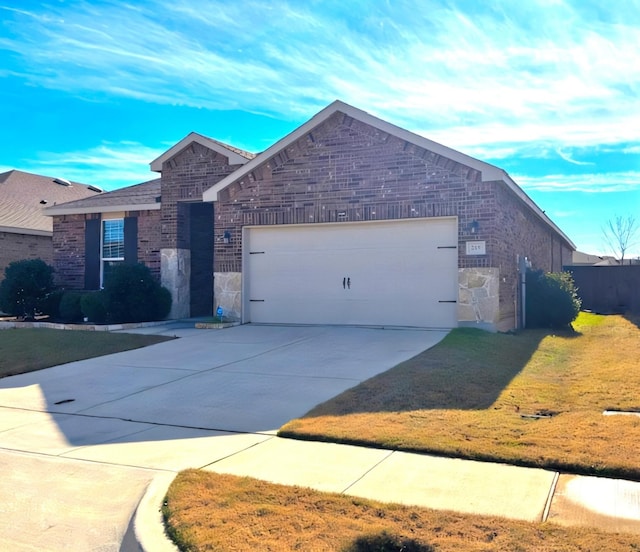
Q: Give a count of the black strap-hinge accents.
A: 4